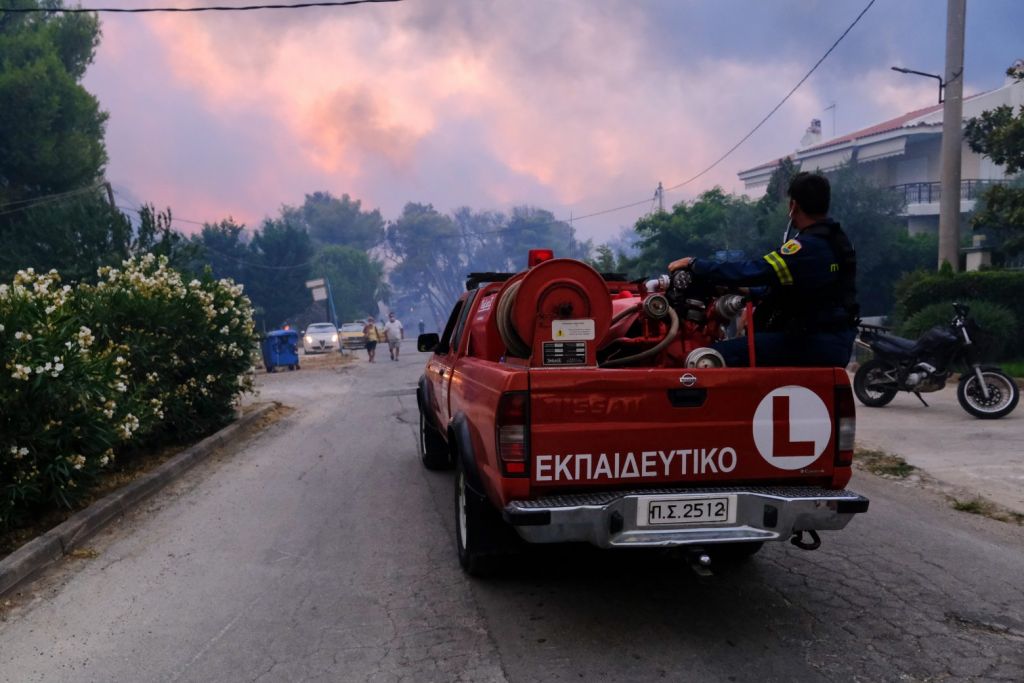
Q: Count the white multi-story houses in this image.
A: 1